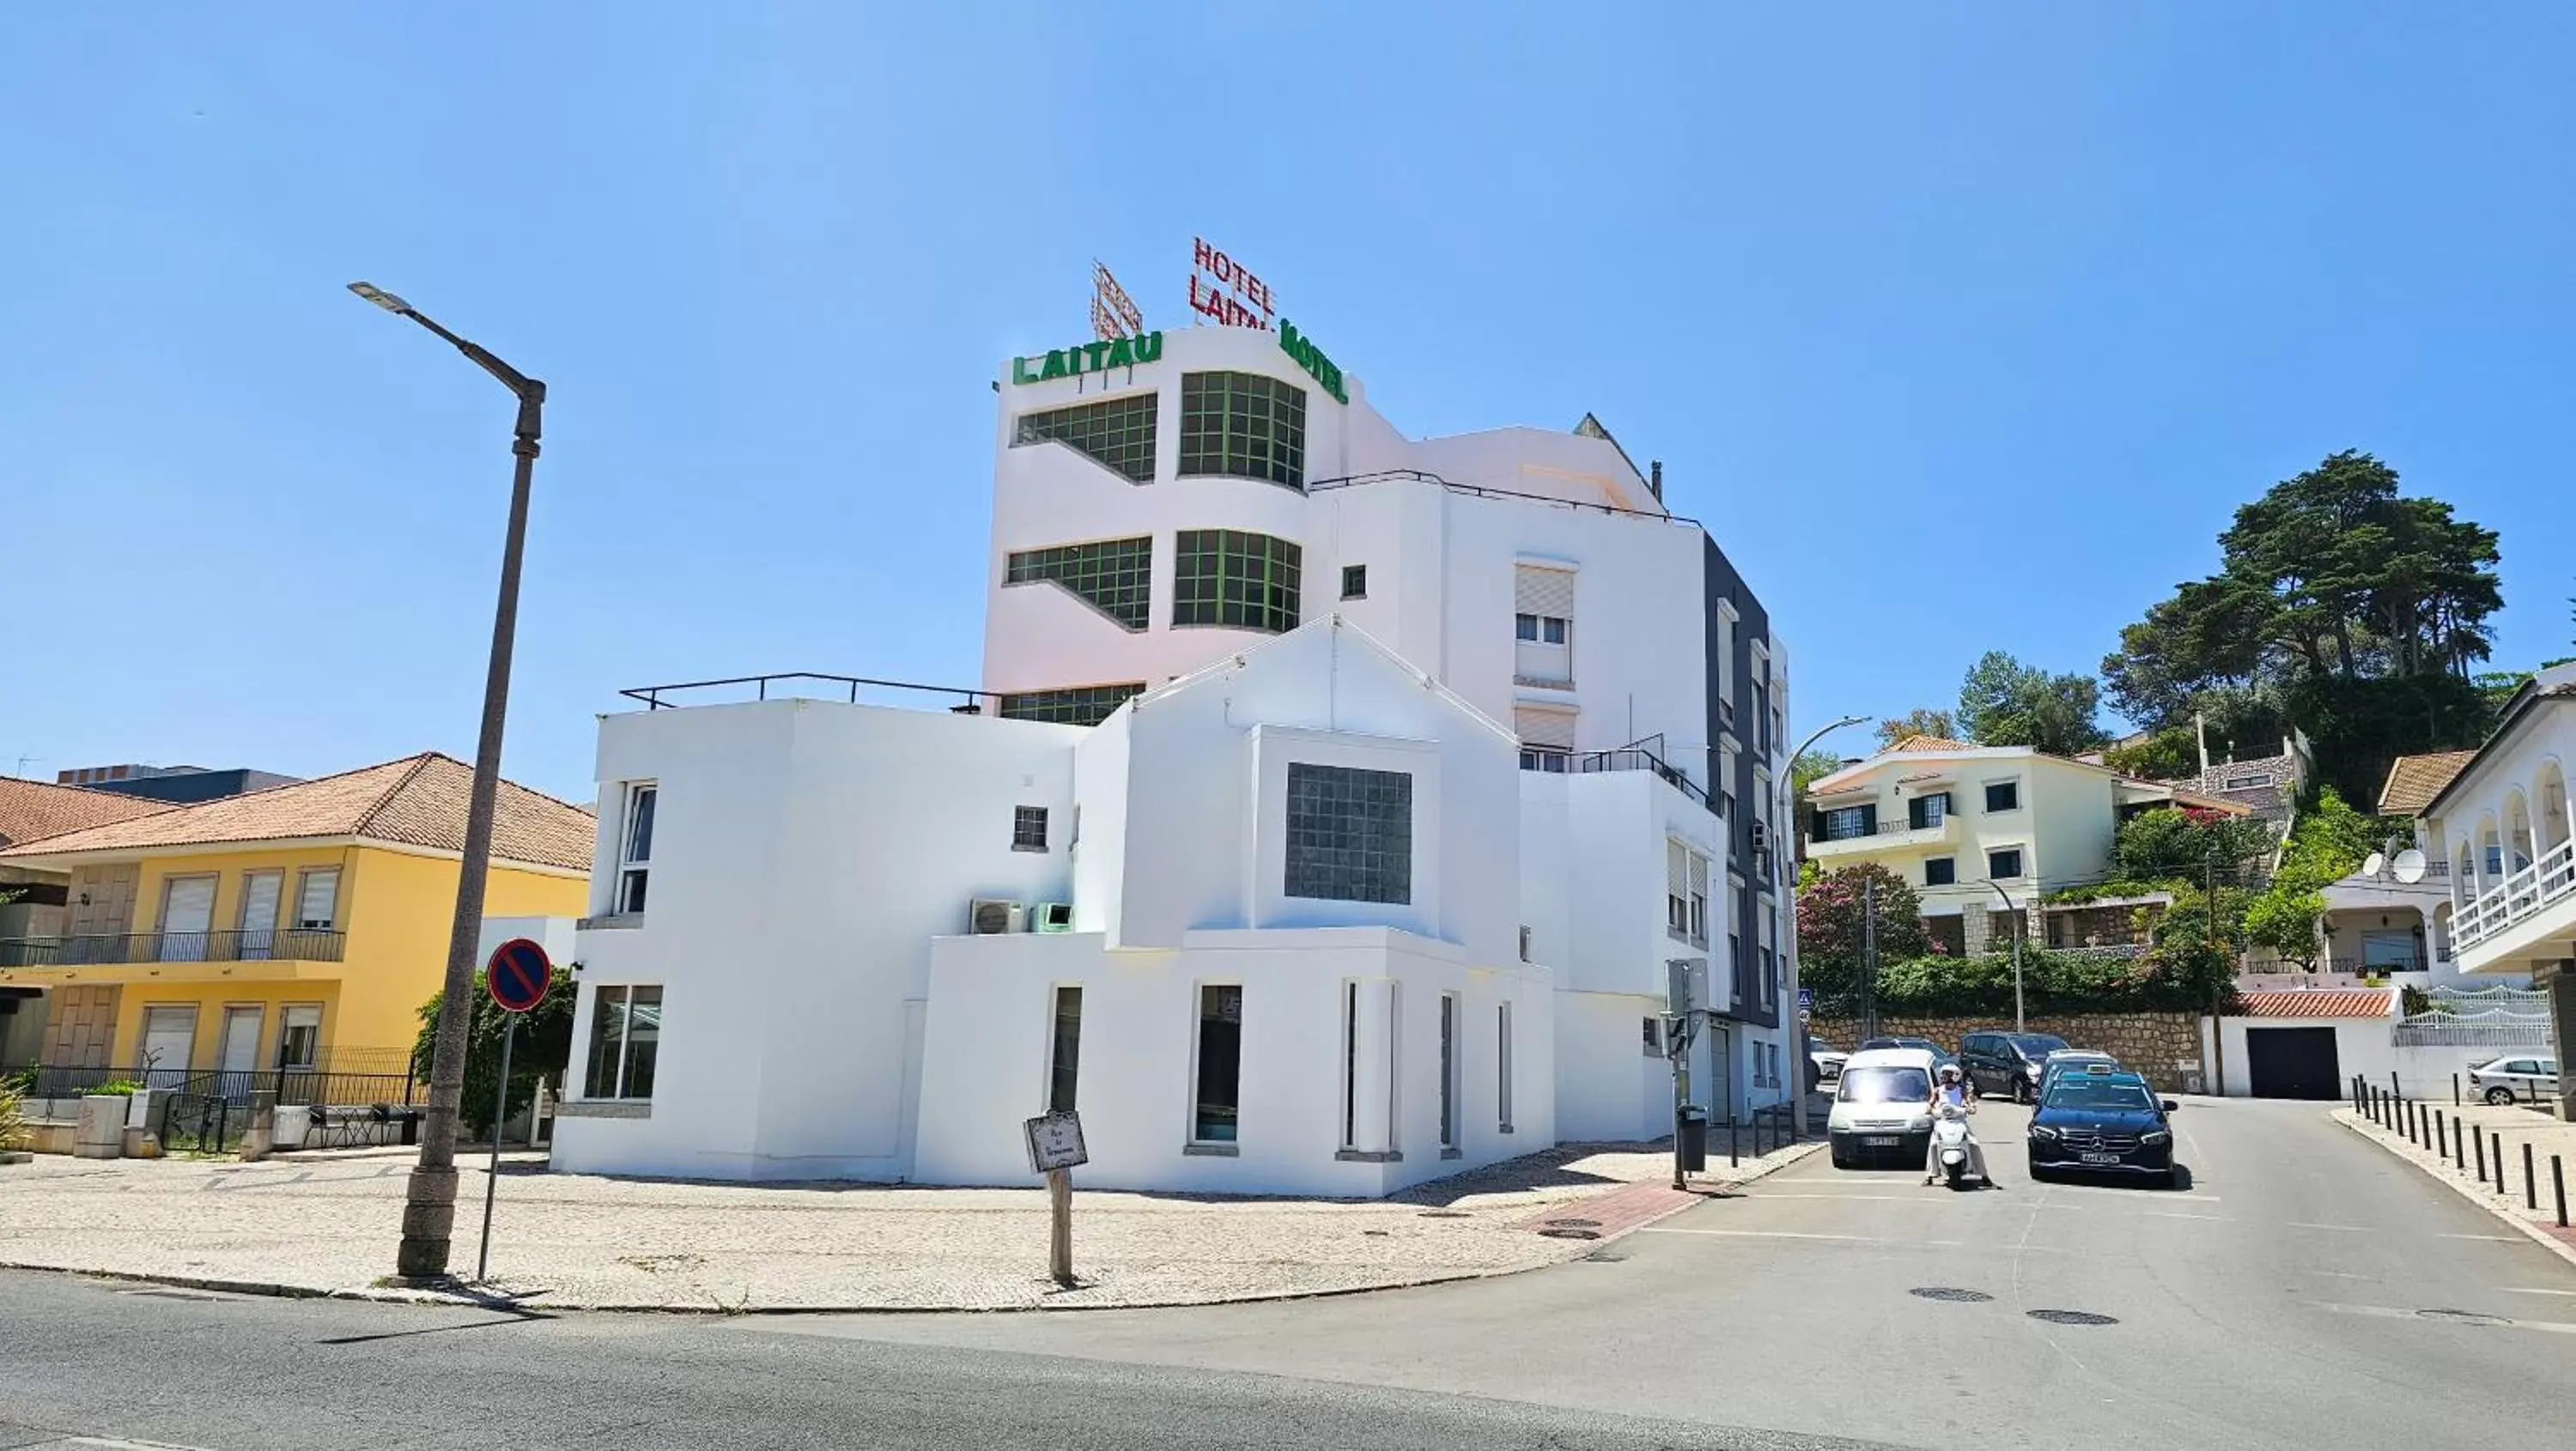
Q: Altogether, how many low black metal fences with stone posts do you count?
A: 1